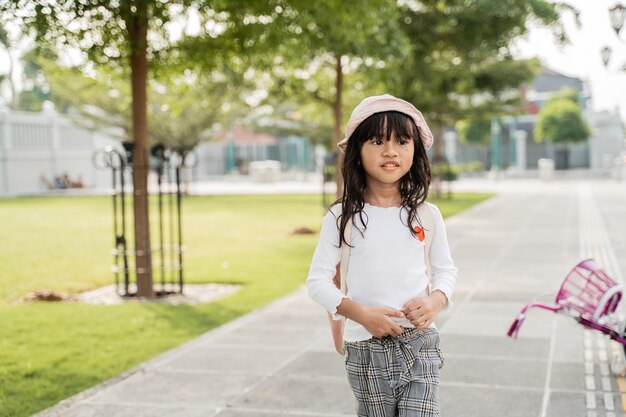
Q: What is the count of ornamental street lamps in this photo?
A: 2